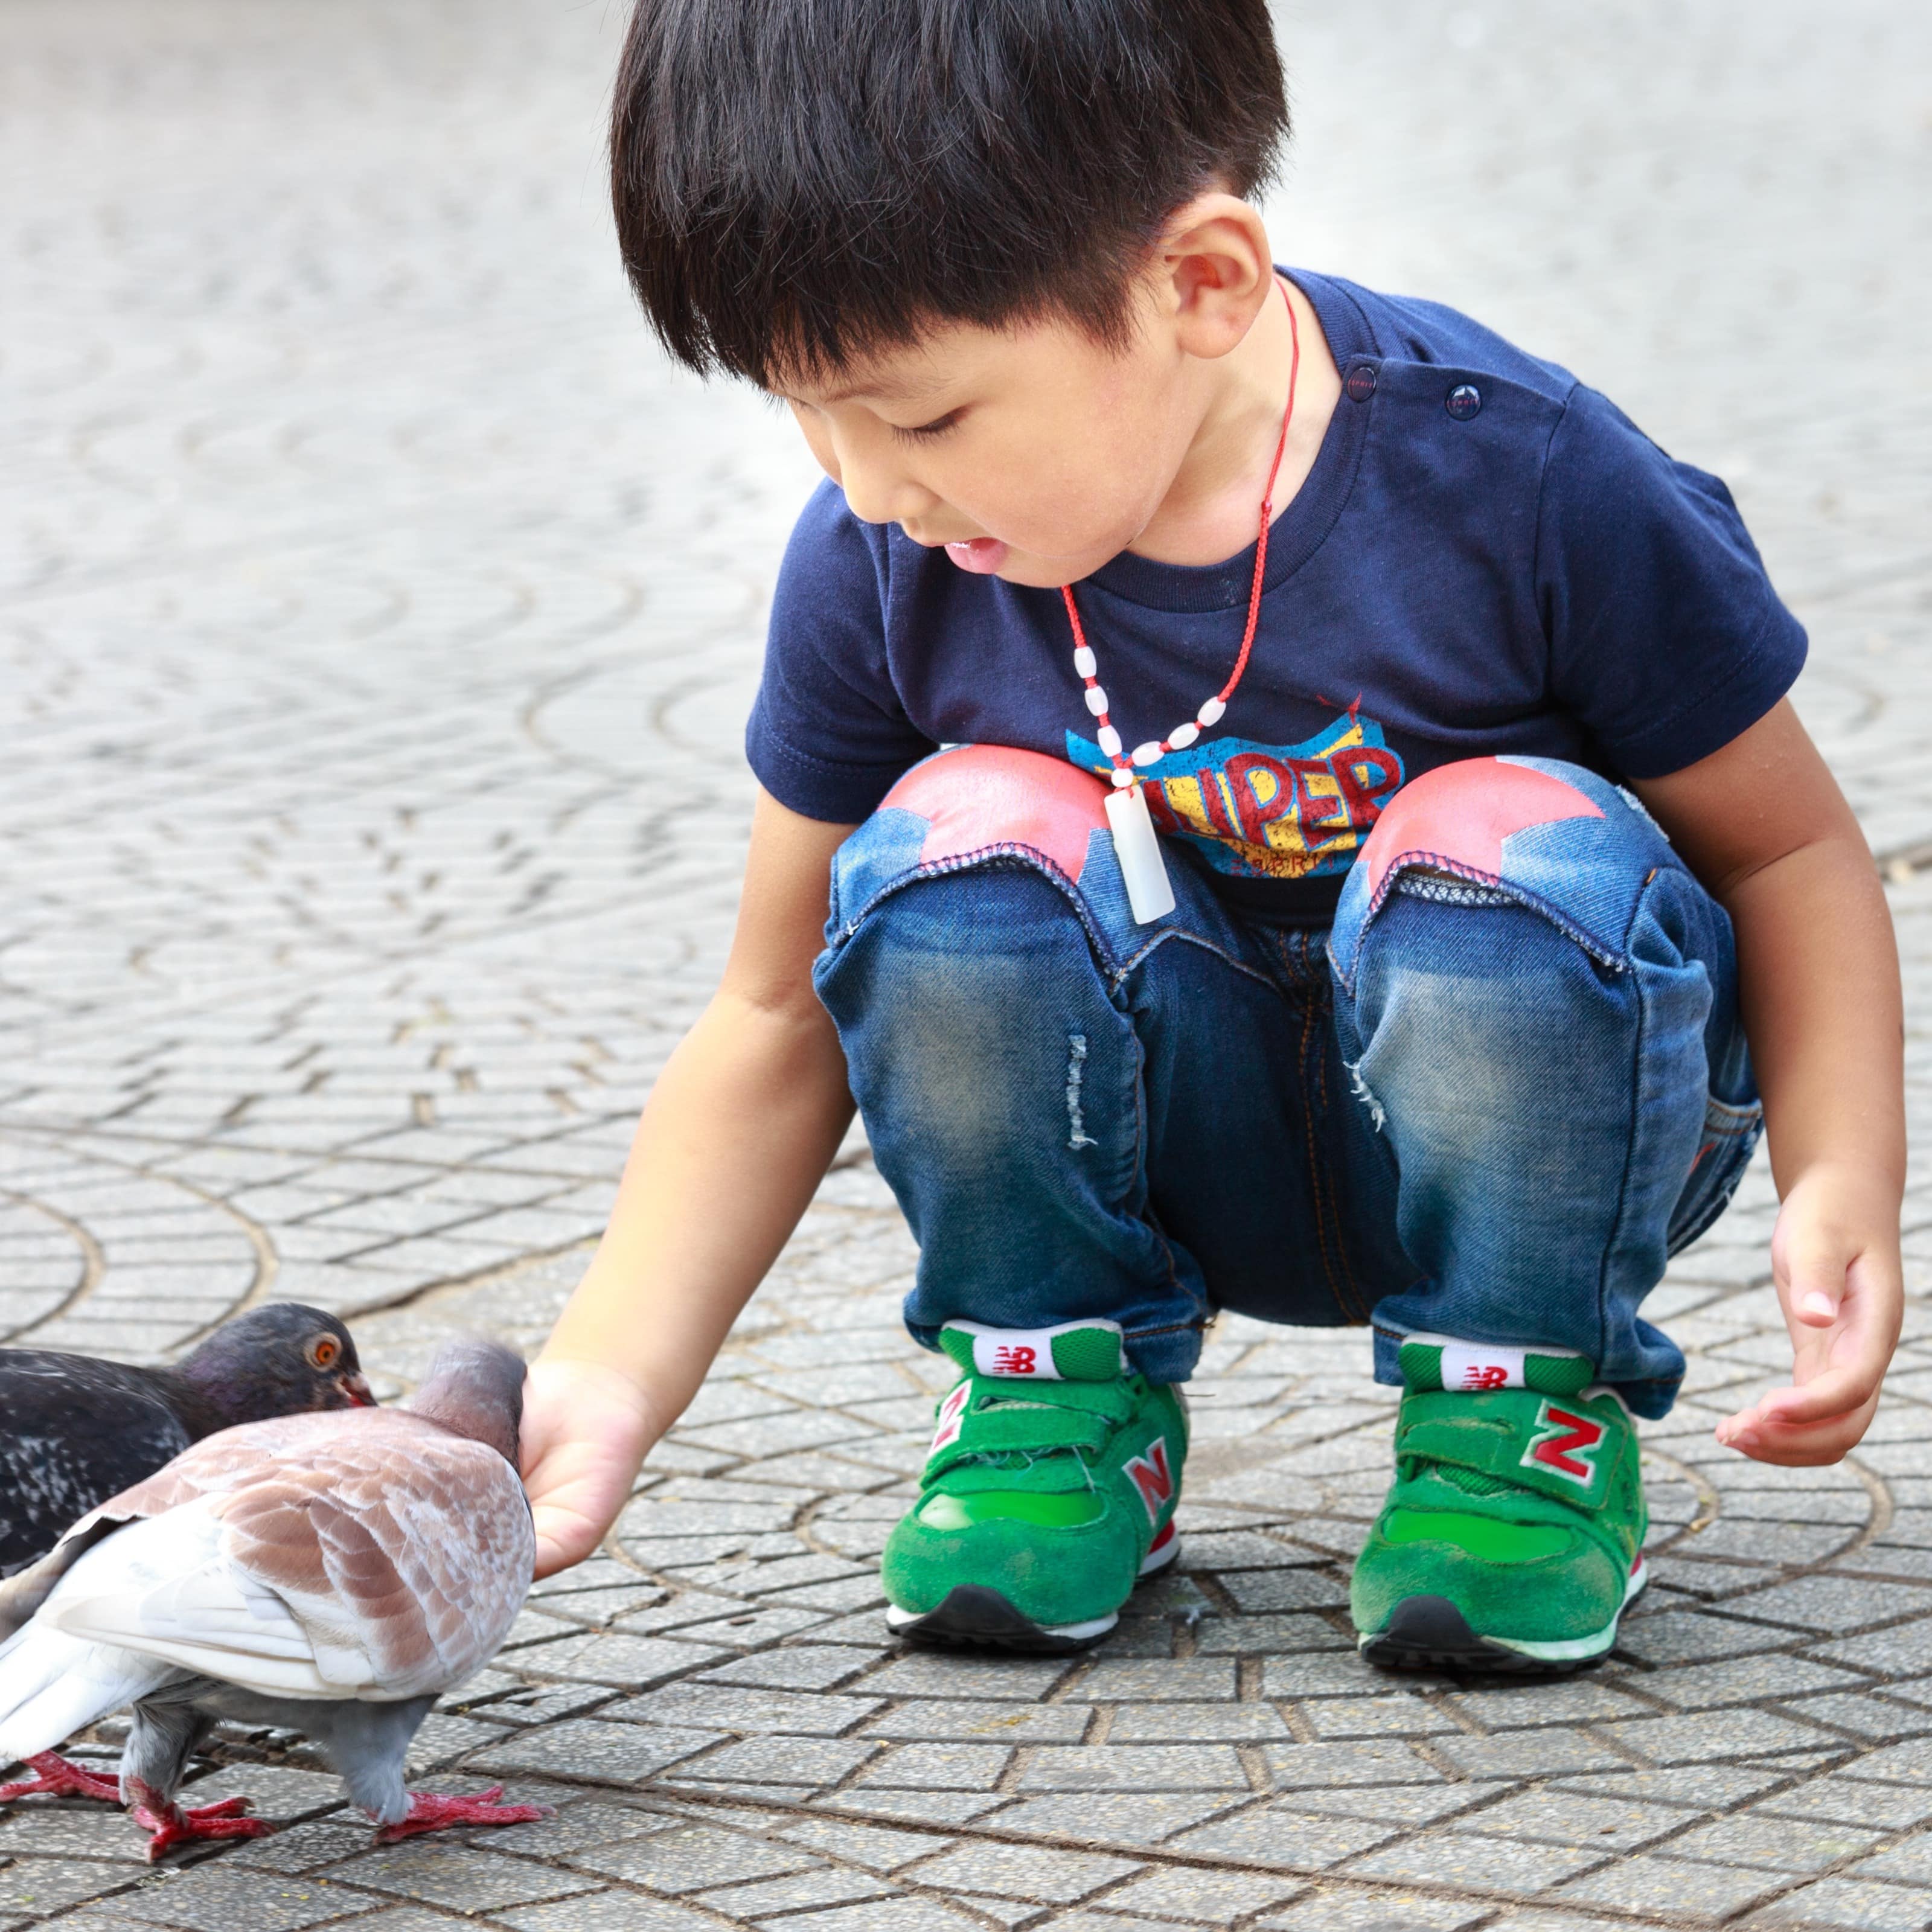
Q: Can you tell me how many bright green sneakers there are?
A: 2